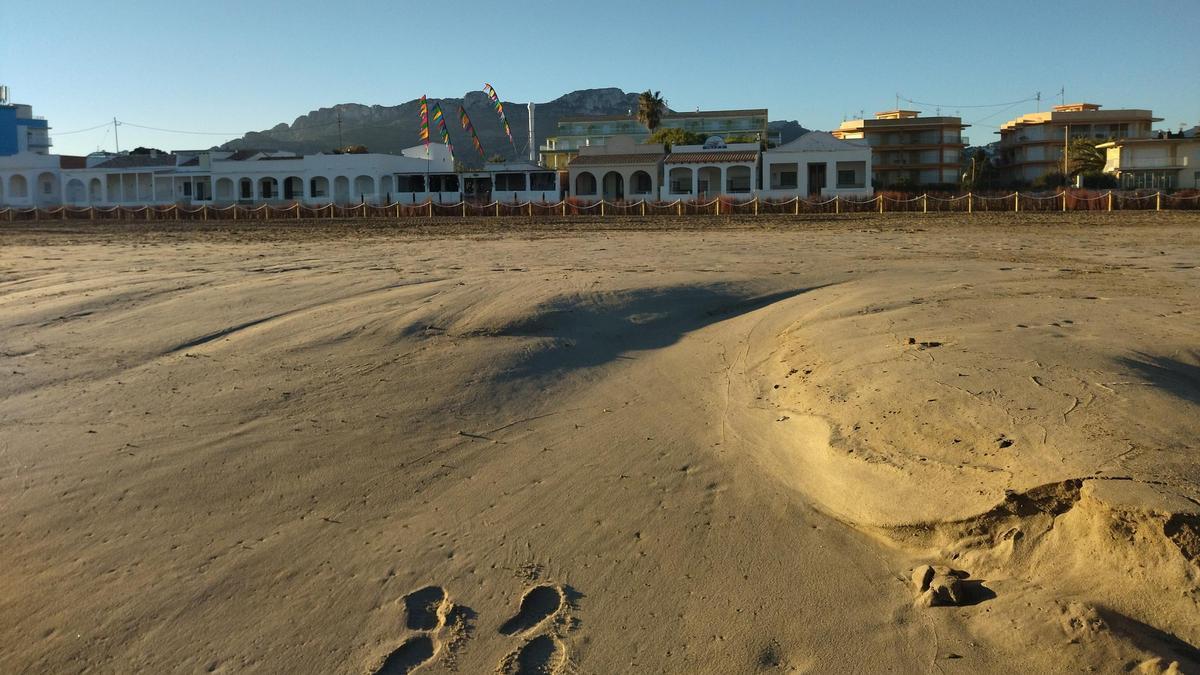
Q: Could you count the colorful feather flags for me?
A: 4